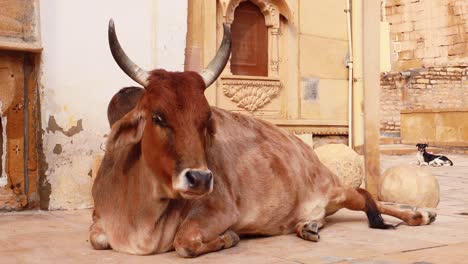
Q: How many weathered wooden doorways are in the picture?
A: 1